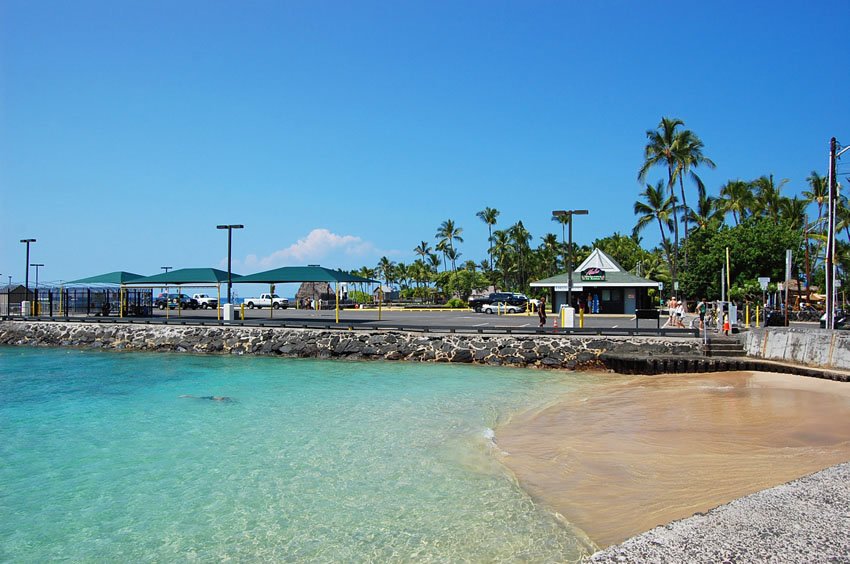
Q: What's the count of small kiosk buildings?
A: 1